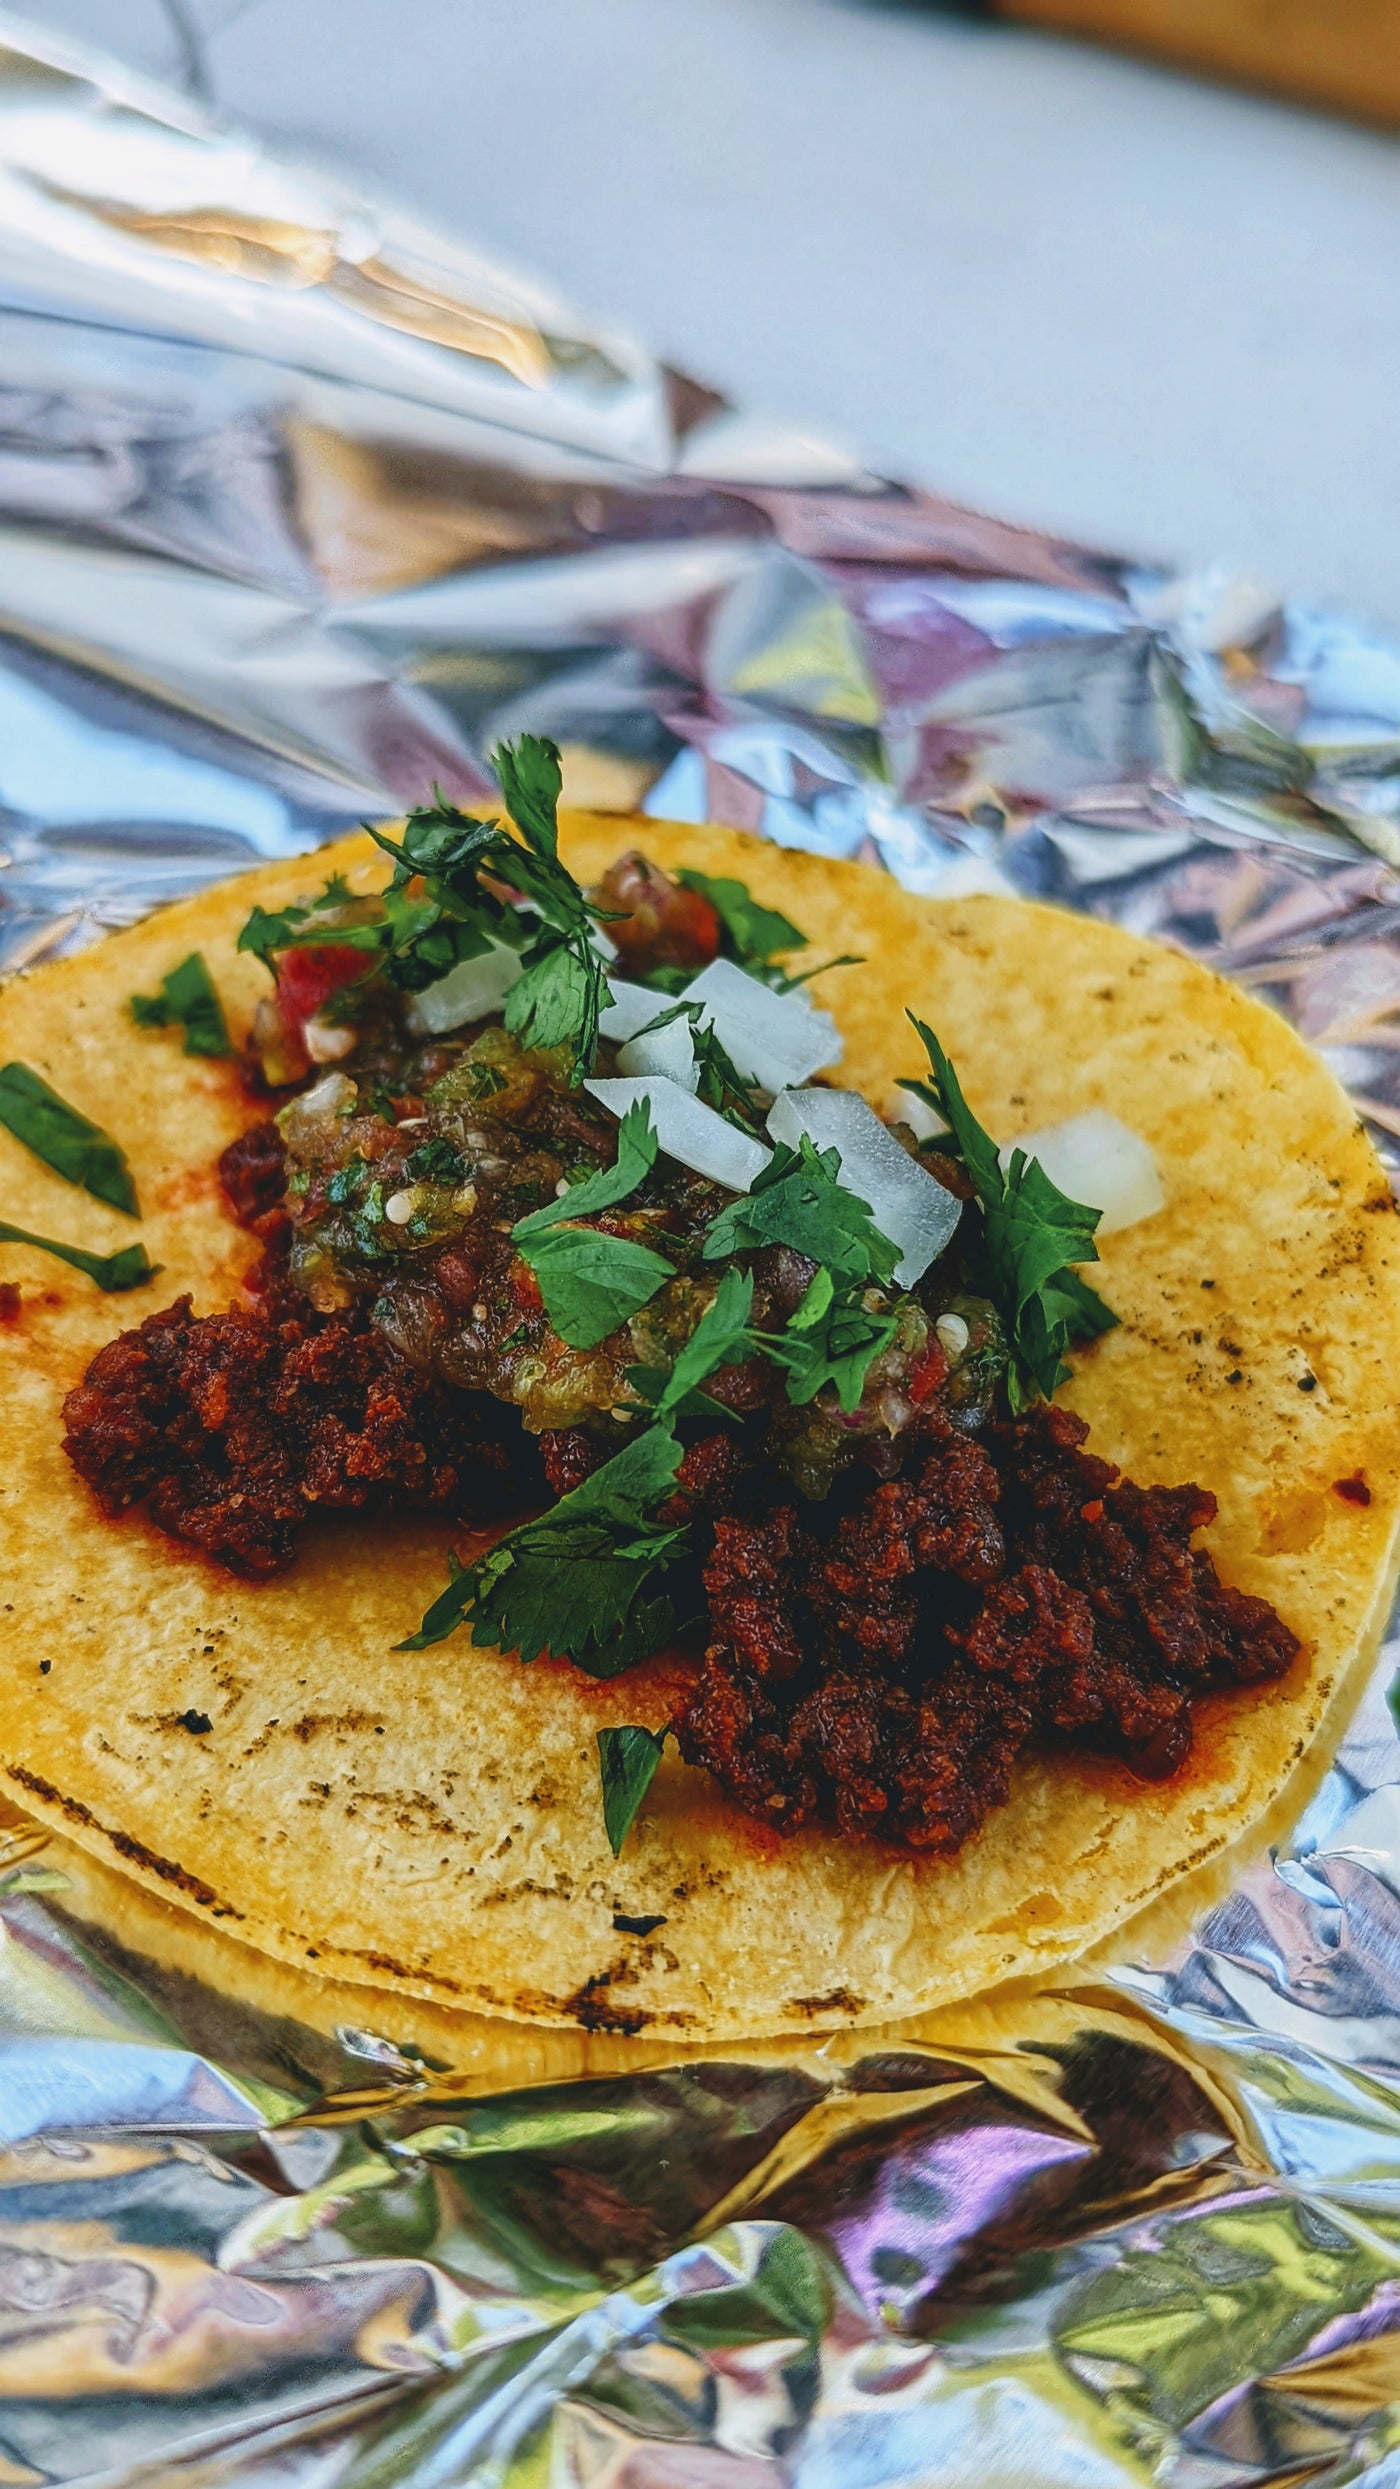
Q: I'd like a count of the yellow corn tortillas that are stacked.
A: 2